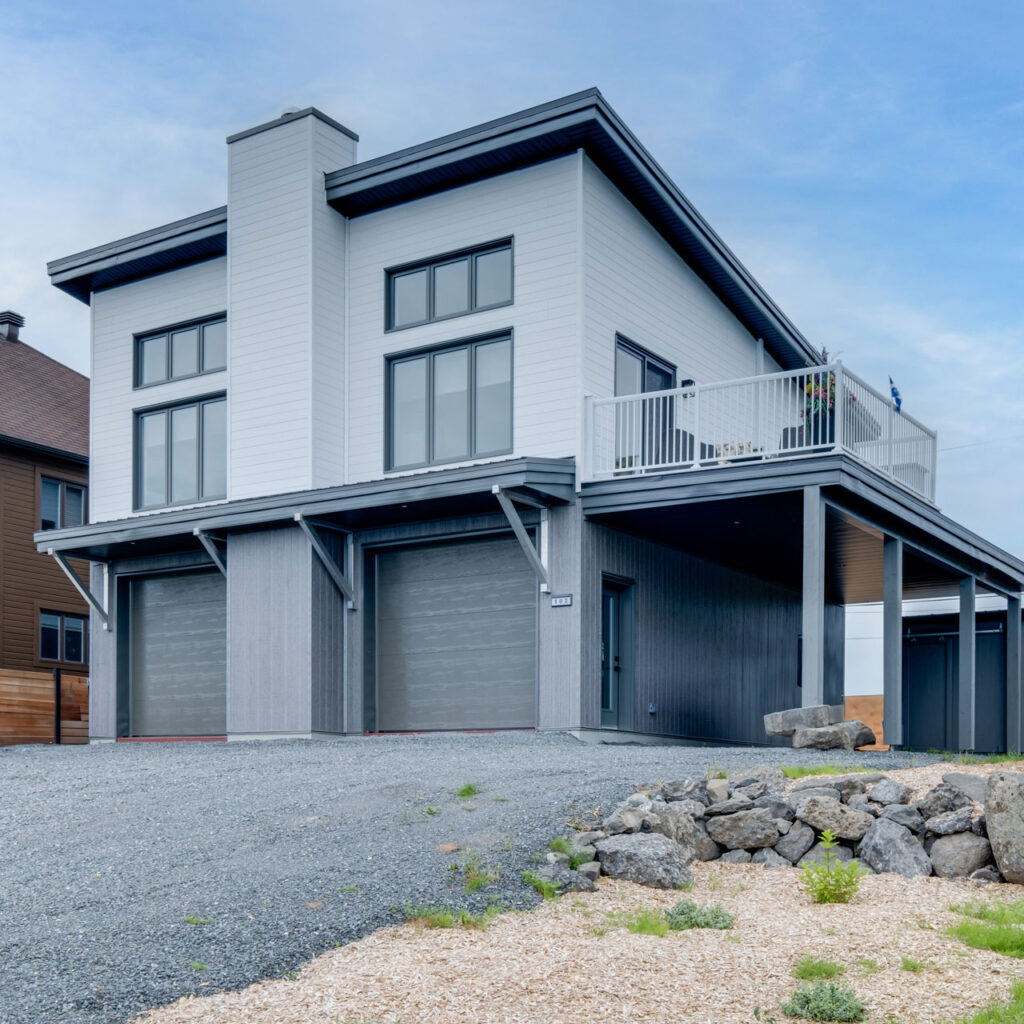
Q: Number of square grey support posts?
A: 4